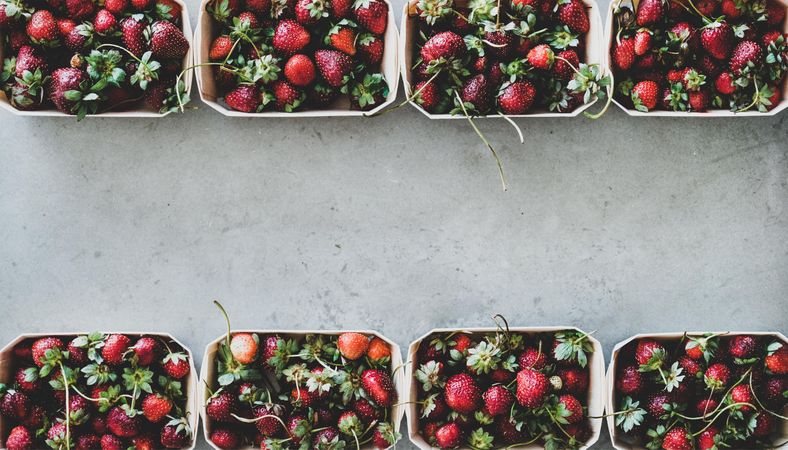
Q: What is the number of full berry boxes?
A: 8